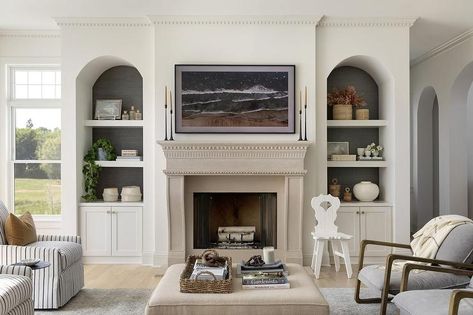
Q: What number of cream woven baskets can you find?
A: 2